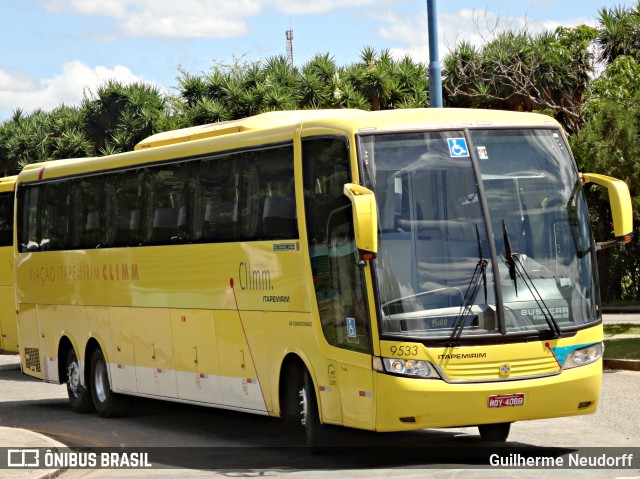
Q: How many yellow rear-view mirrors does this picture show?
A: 2